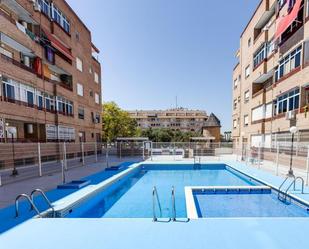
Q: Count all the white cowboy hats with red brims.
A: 0